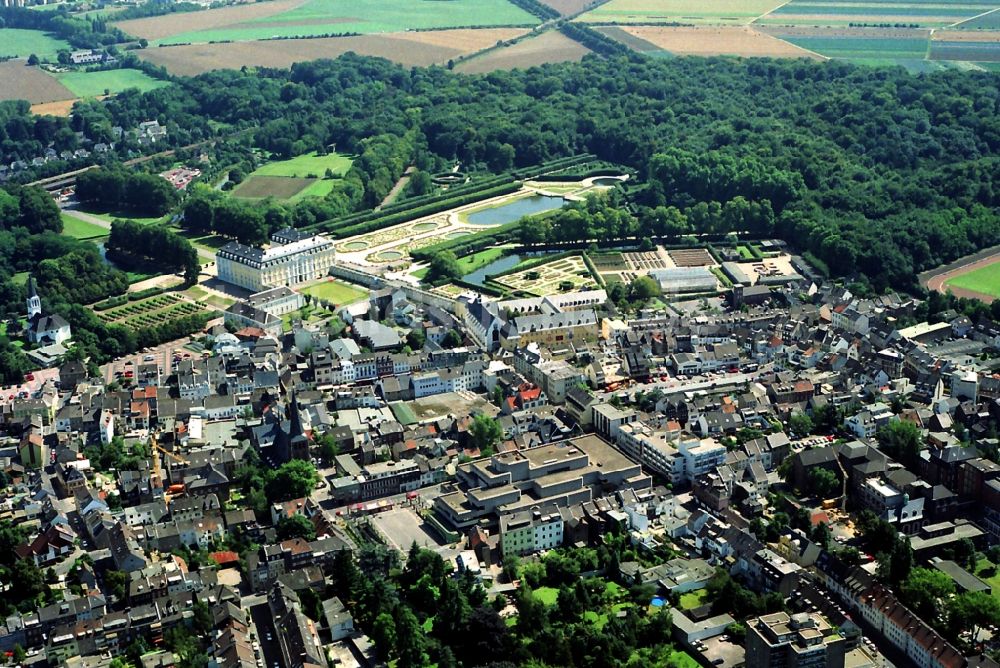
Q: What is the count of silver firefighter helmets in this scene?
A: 0